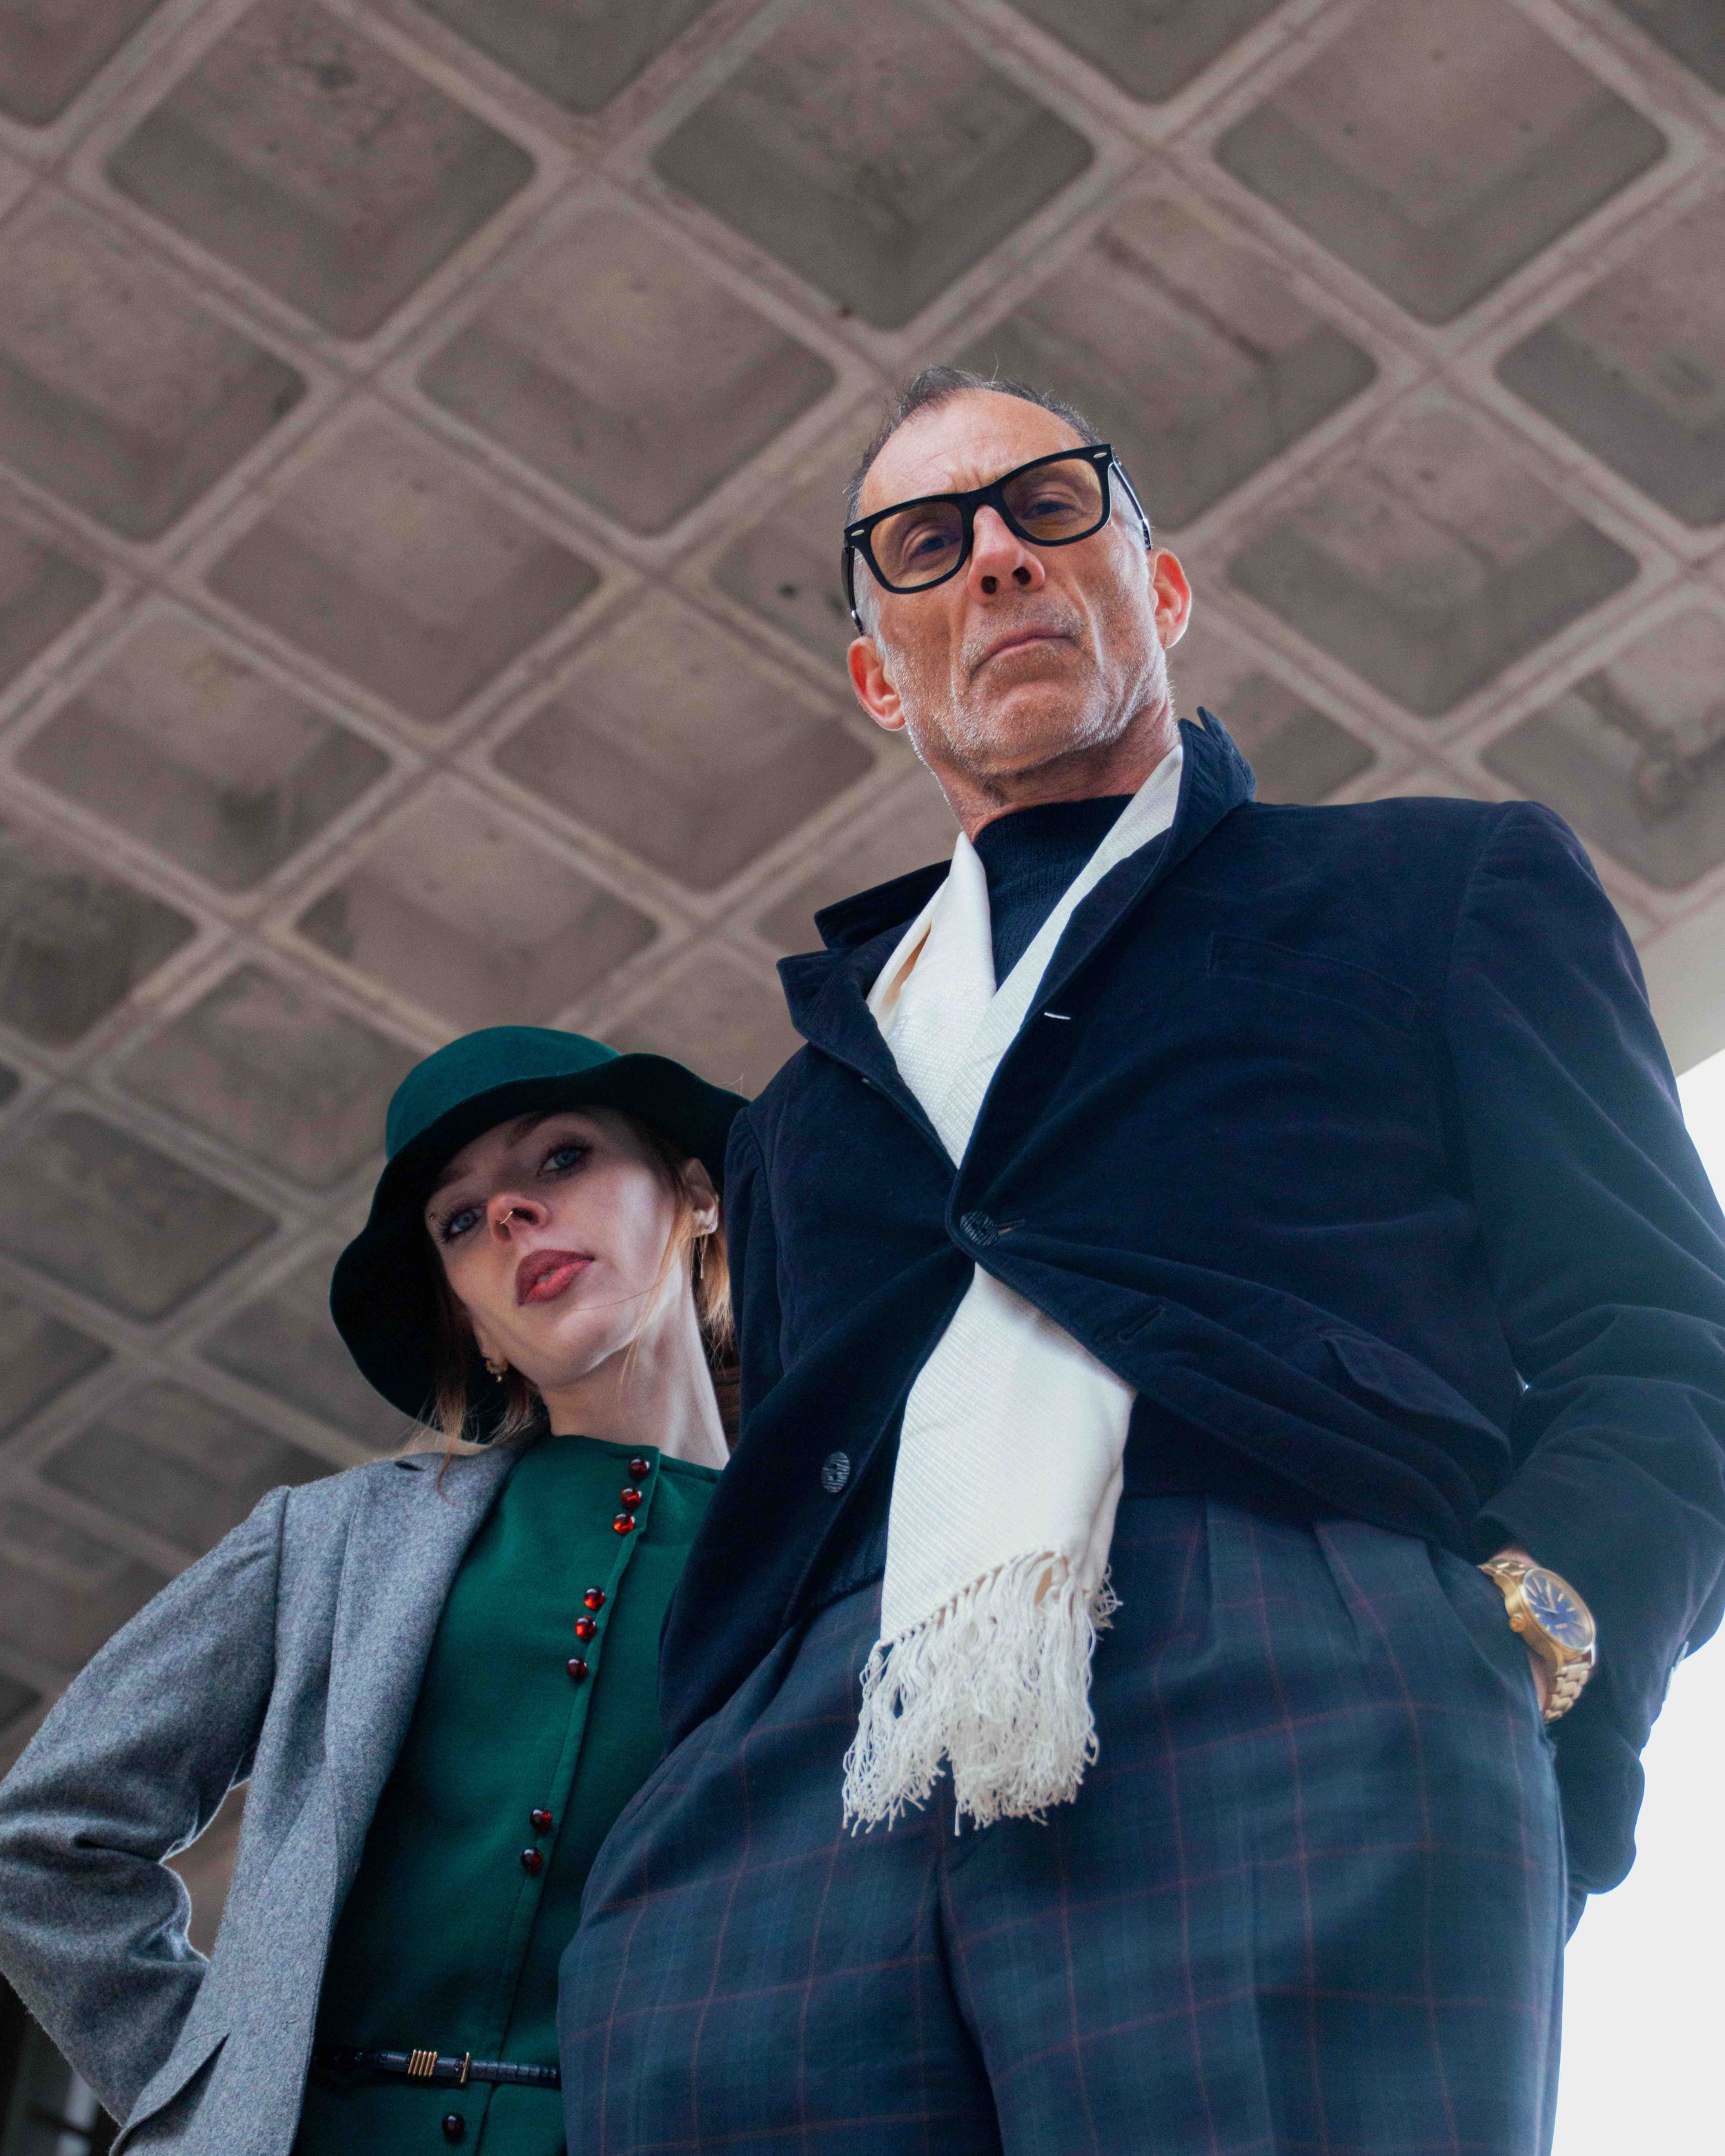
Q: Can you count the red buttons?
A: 9